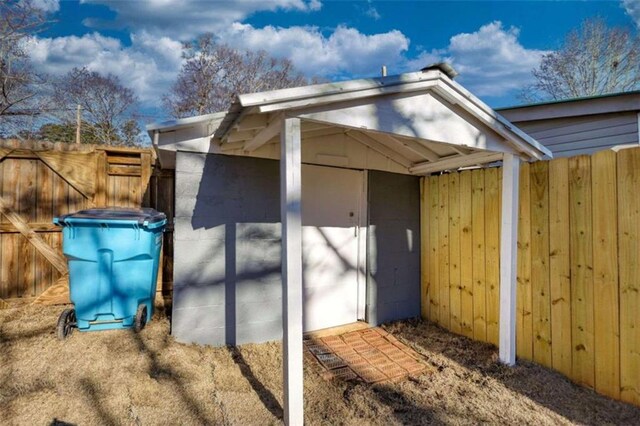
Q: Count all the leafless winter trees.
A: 4